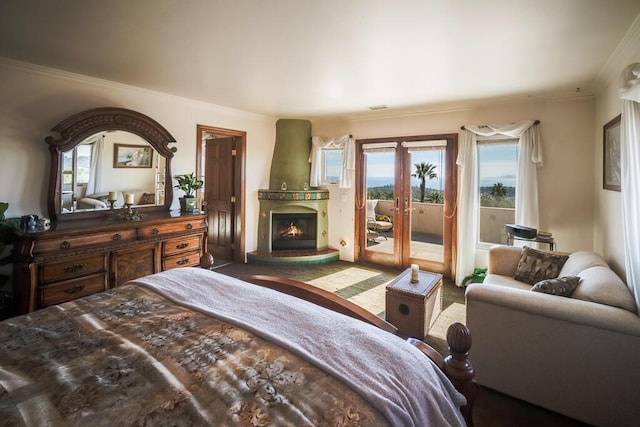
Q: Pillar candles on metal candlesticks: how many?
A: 2